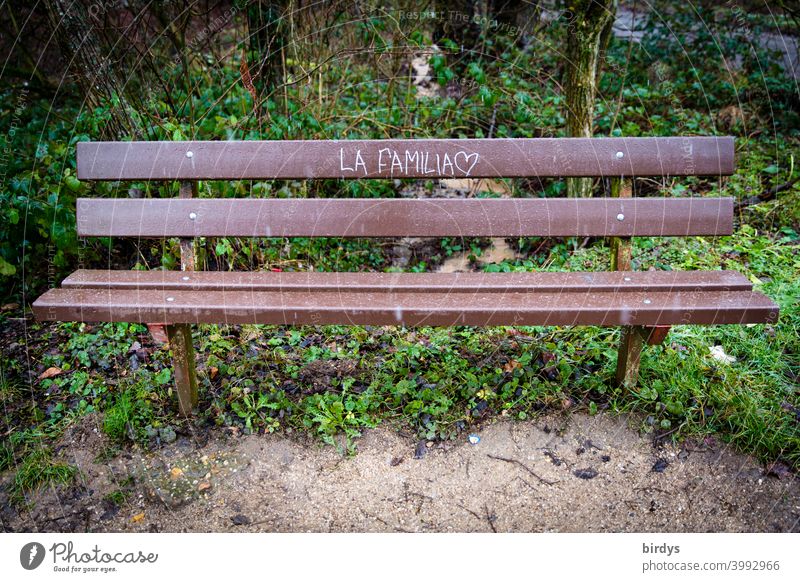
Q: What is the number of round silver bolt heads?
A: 8